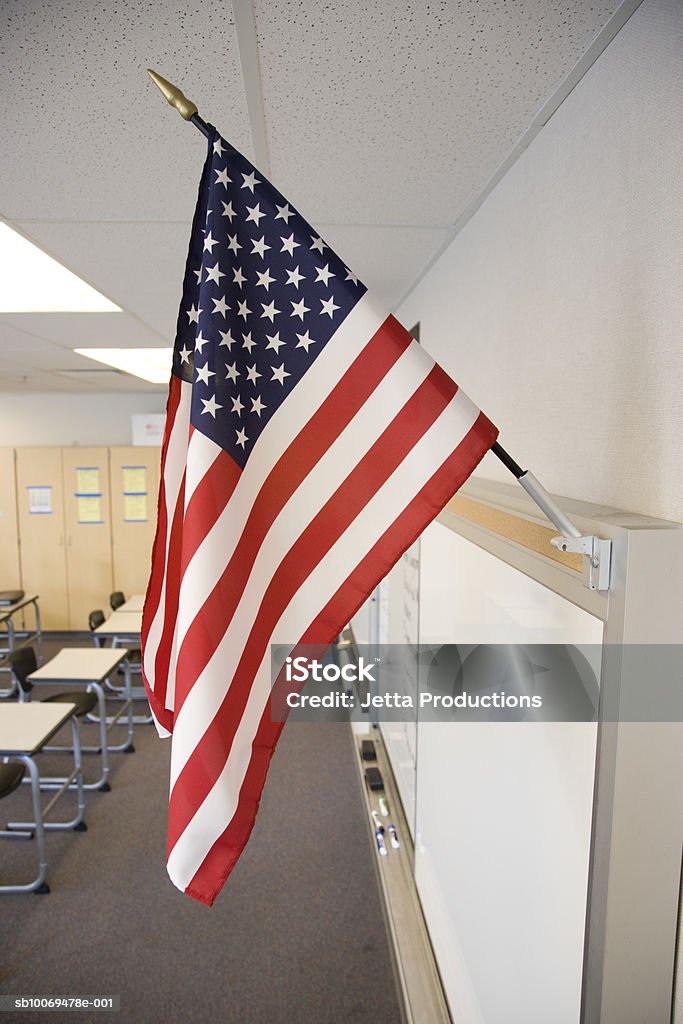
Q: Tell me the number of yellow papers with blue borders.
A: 4